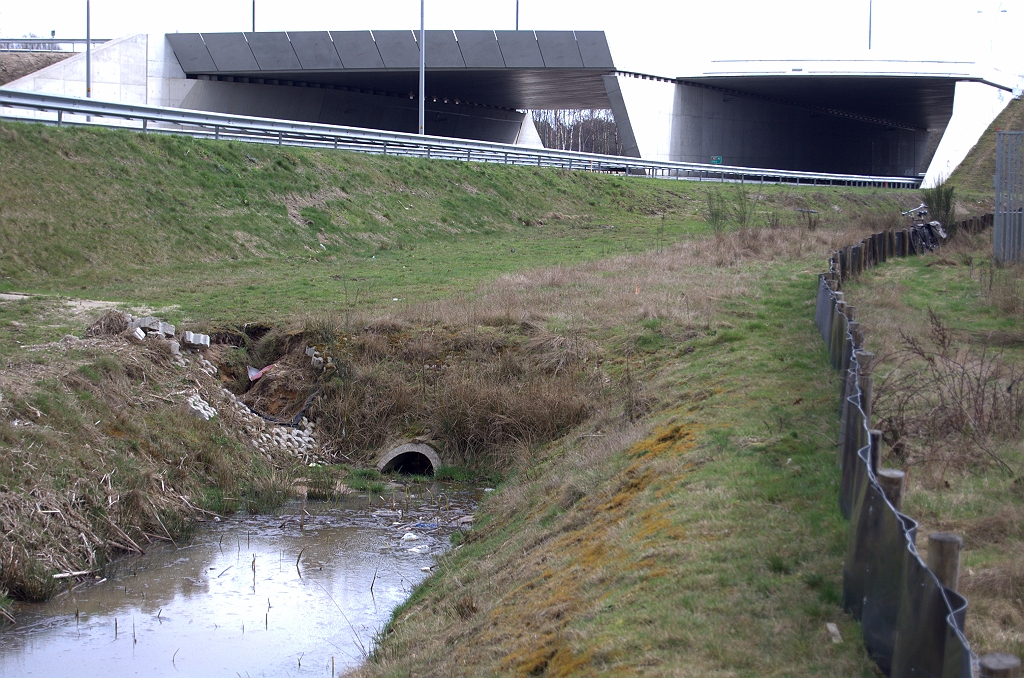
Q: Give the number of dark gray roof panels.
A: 11